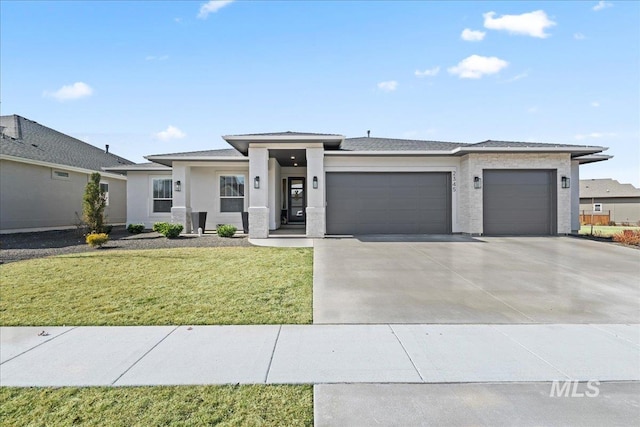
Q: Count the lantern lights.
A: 5